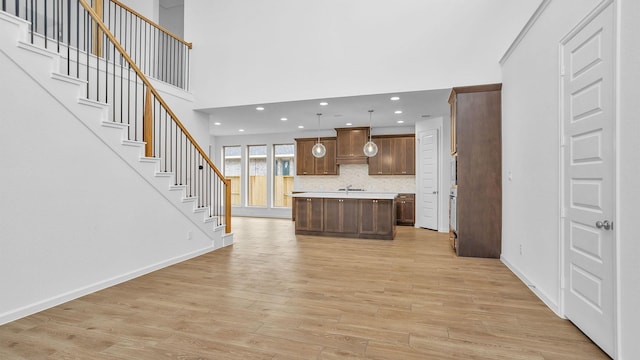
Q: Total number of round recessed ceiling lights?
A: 10